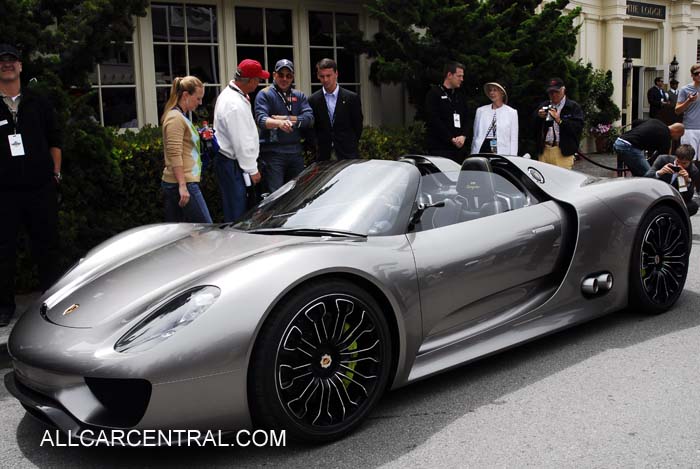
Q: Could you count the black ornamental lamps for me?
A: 2